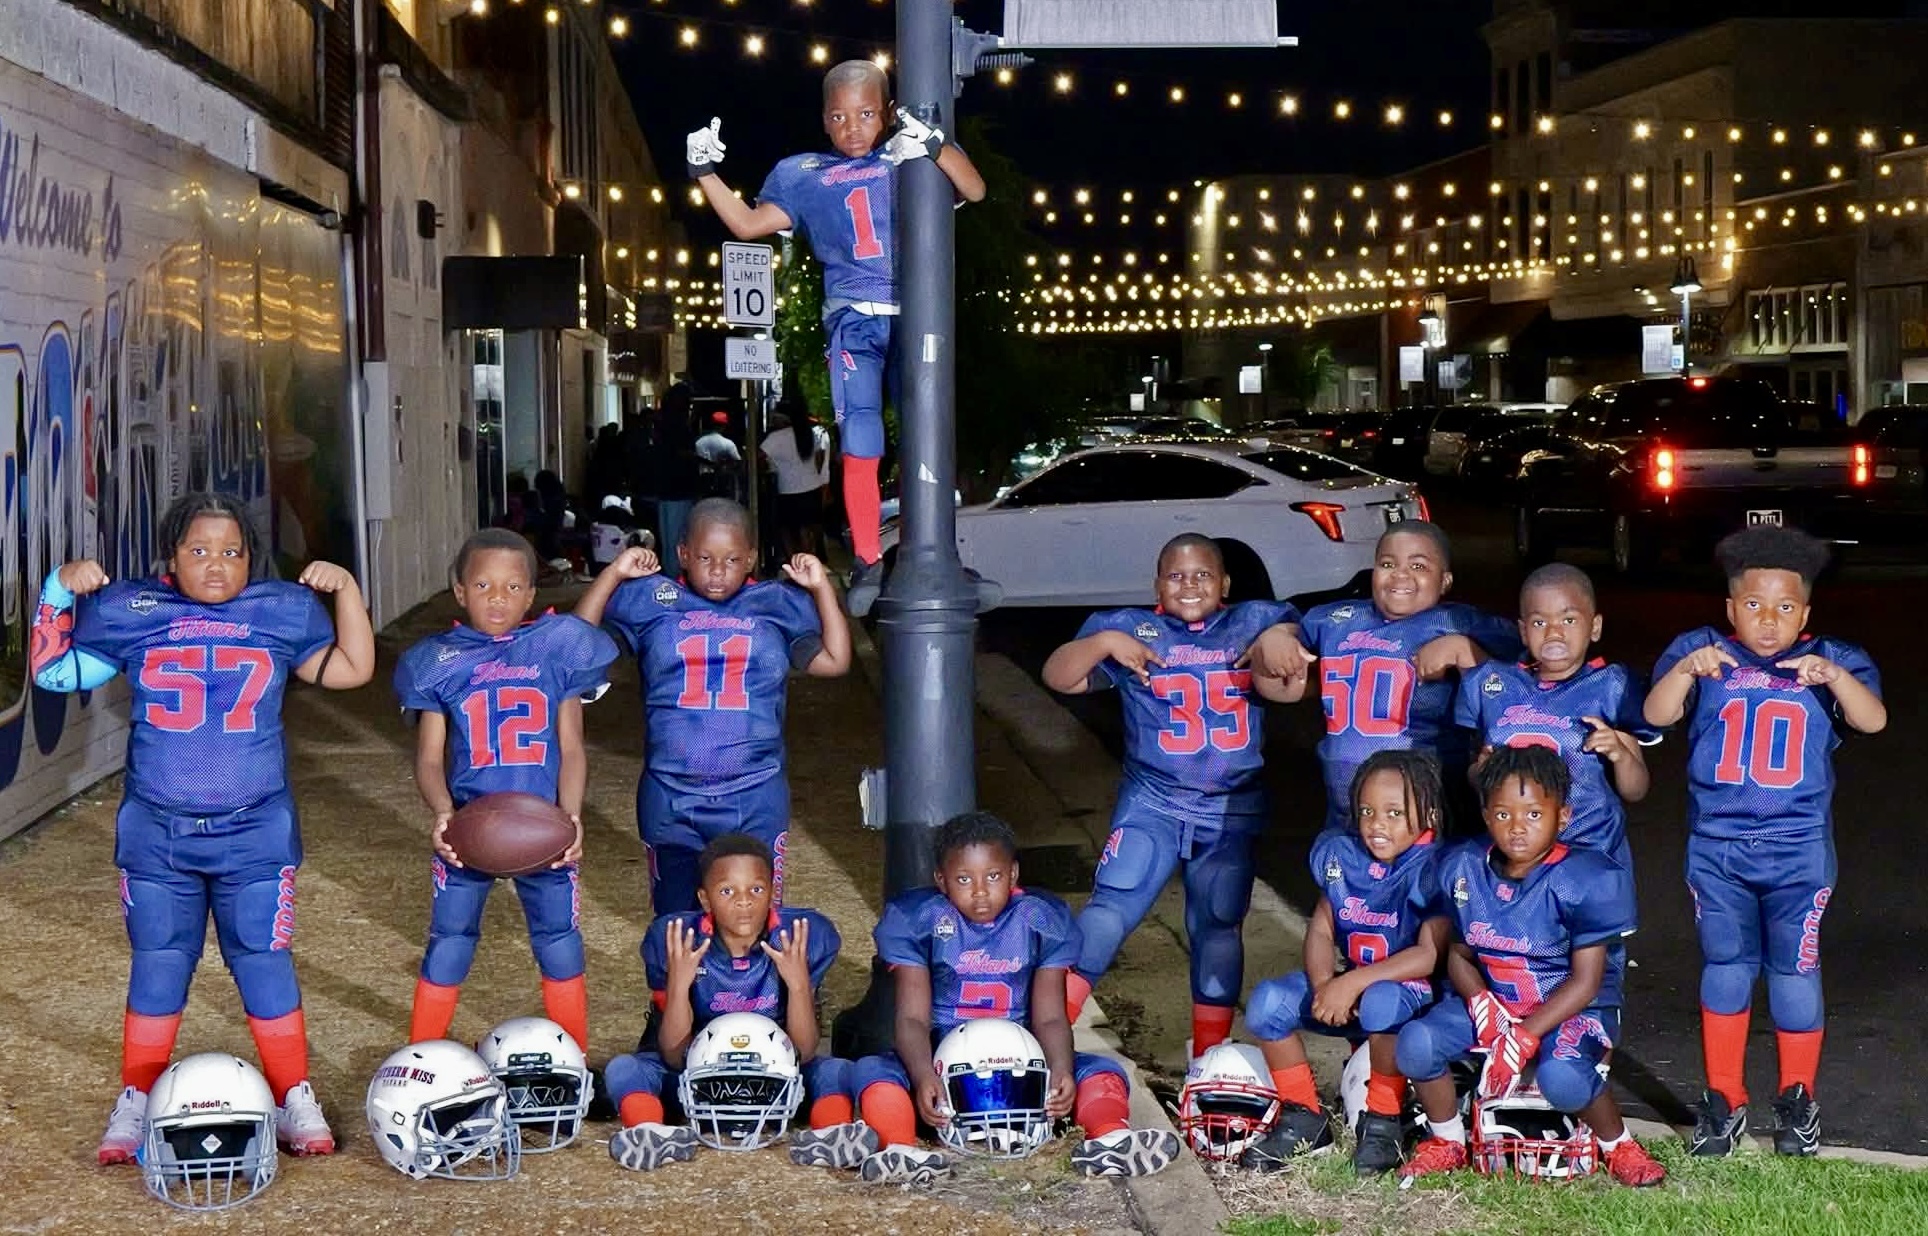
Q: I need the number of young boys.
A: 12